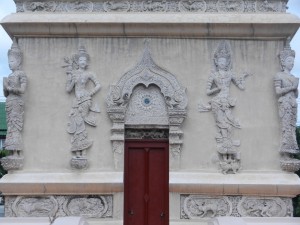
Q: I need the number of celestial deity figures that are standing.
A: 4